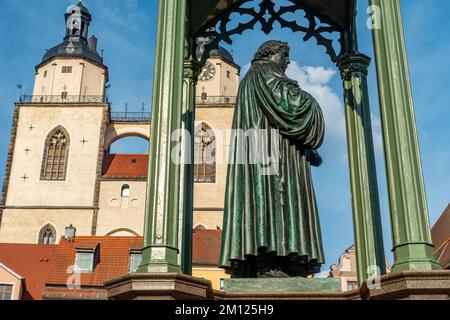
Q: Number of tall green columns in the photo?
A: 4